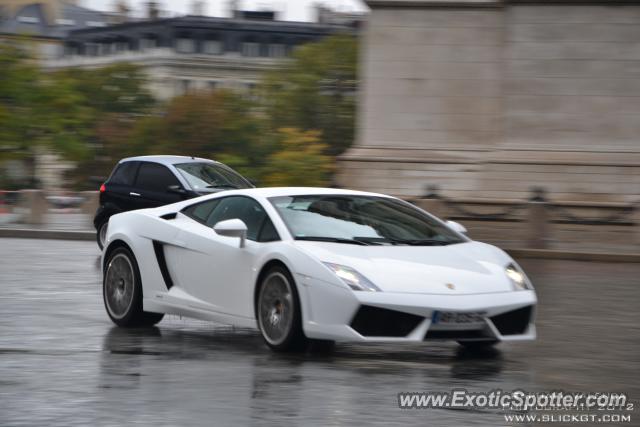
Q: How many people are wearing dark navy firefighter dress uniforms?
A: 0